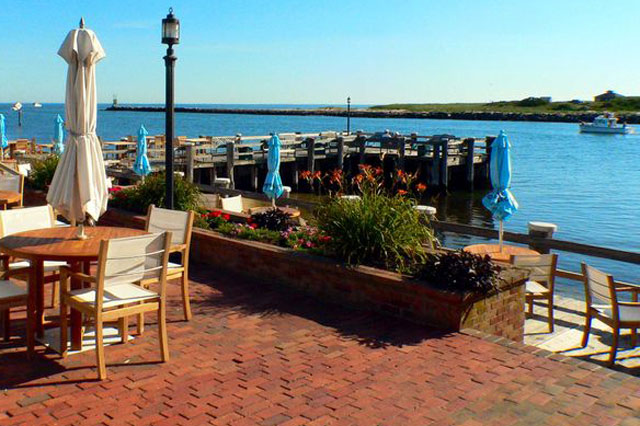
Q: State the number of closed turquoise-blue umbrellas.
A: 5